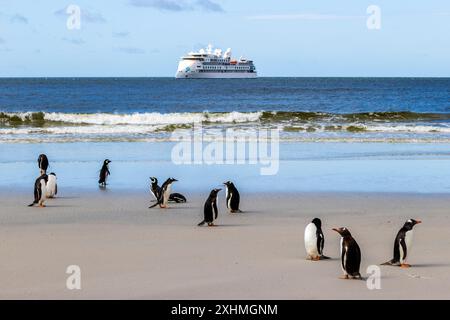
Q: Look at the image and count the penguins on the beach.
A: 12